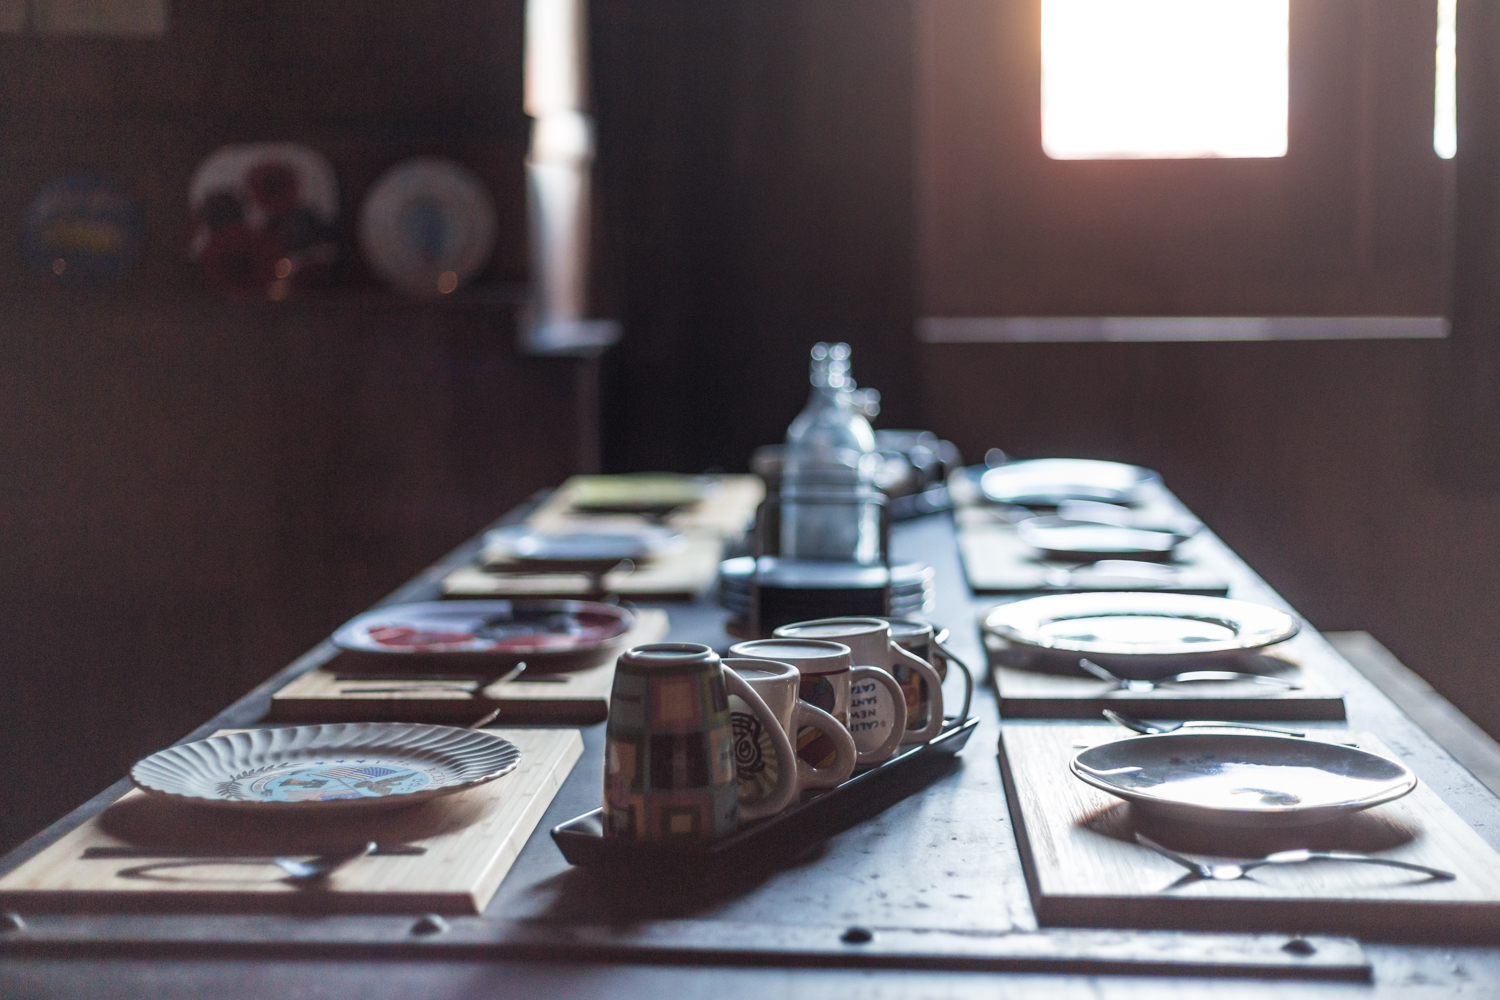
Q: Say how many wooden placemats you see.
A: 8